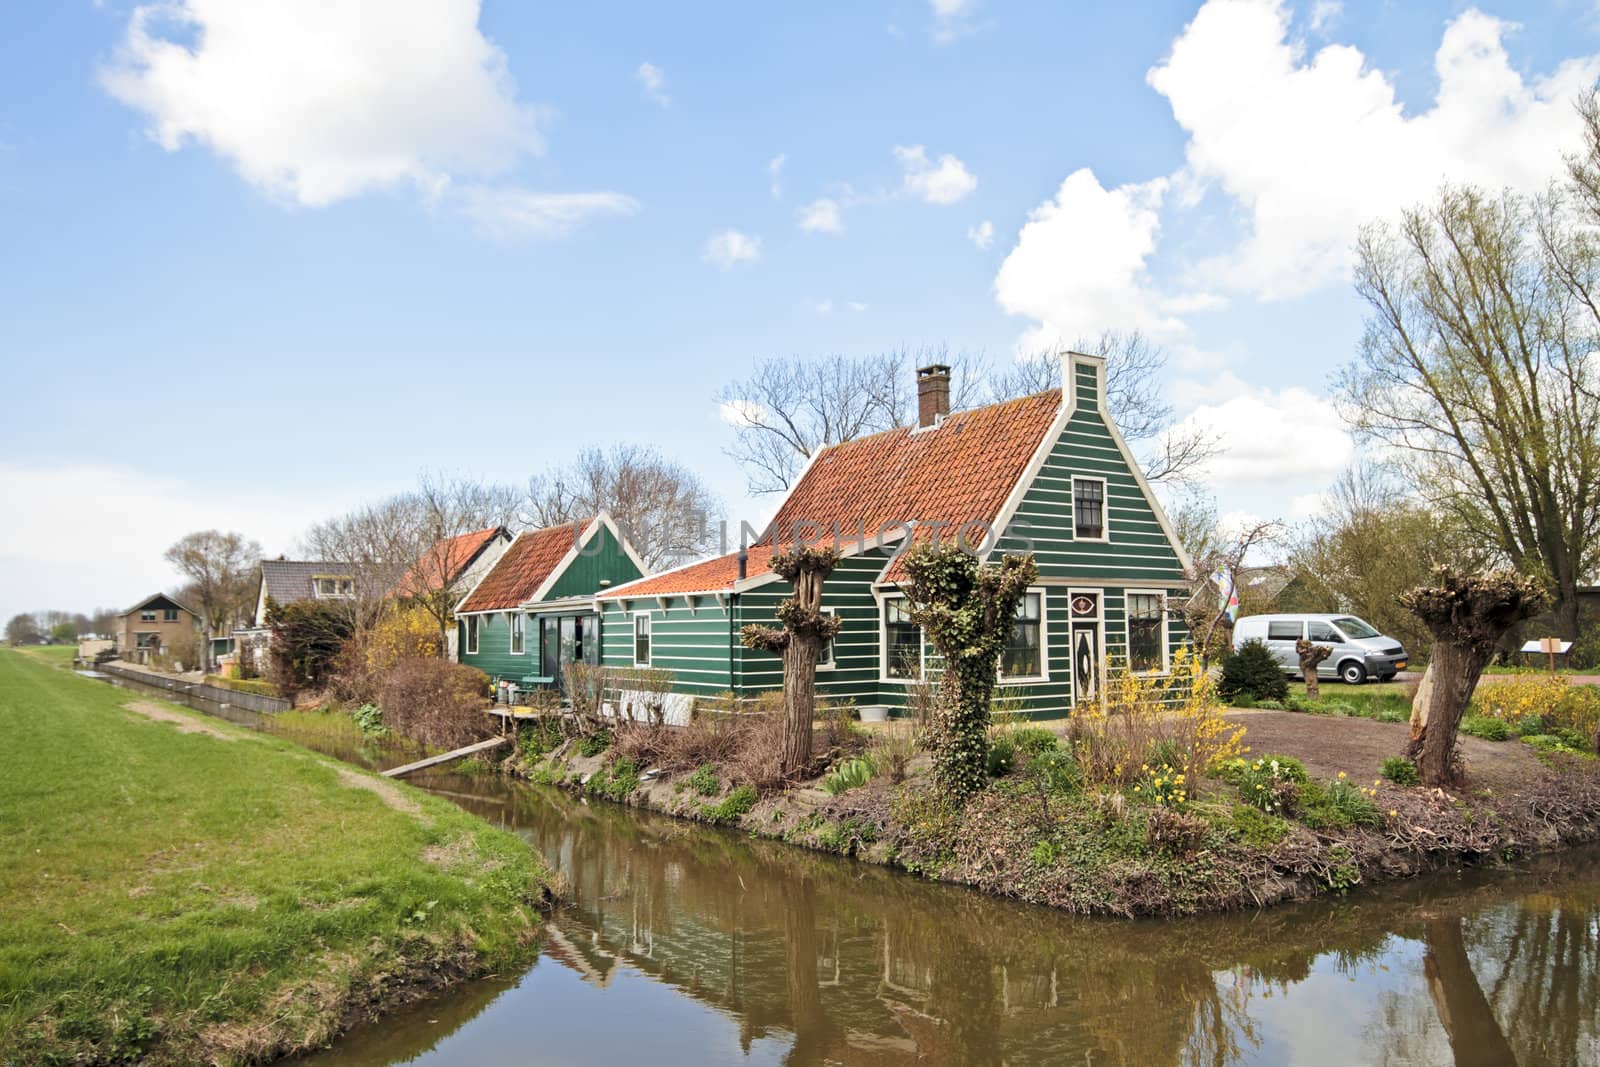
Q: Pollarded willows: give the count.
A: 4